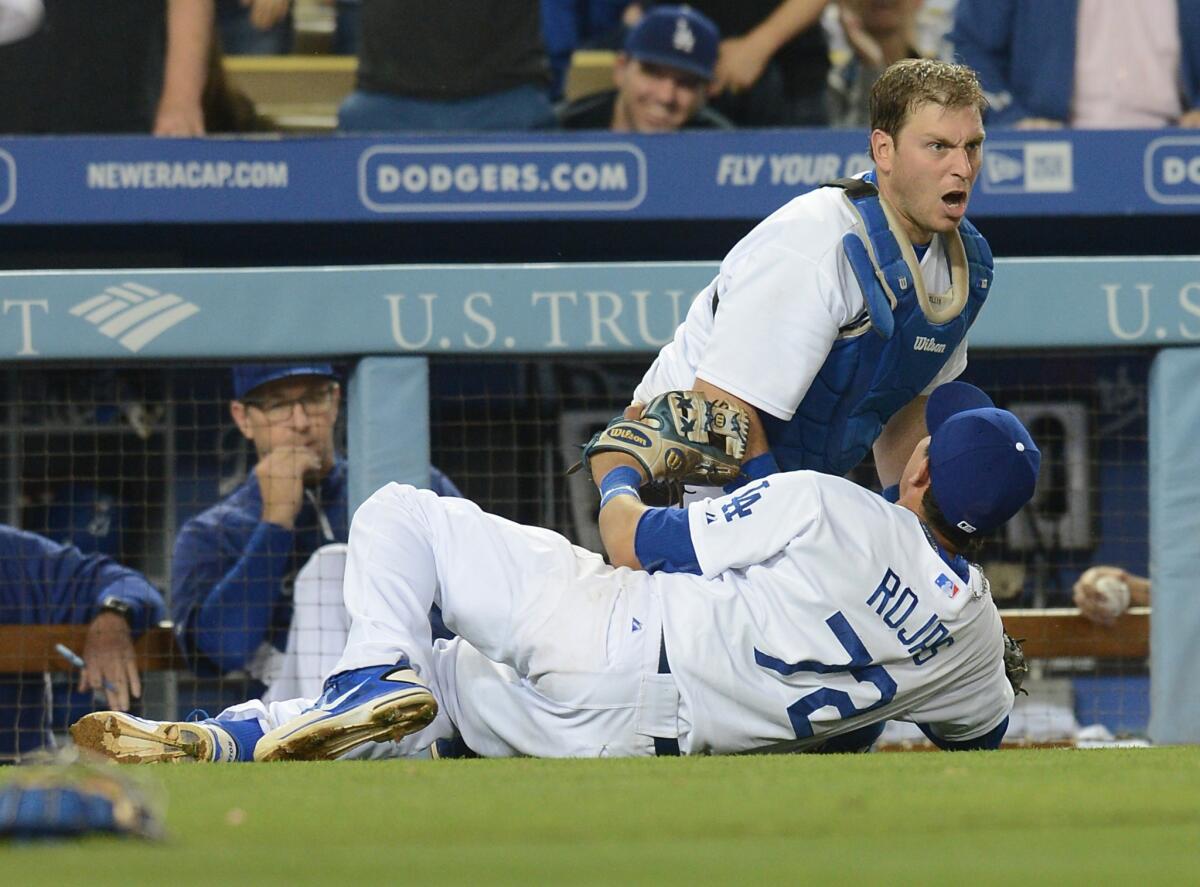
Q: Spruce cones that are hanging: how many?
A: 0